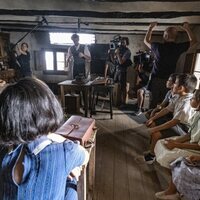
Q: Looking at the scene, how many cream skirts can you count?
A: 1